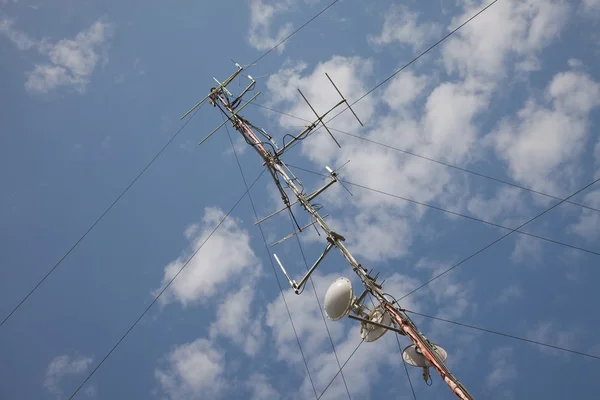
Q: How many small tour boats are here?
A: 0